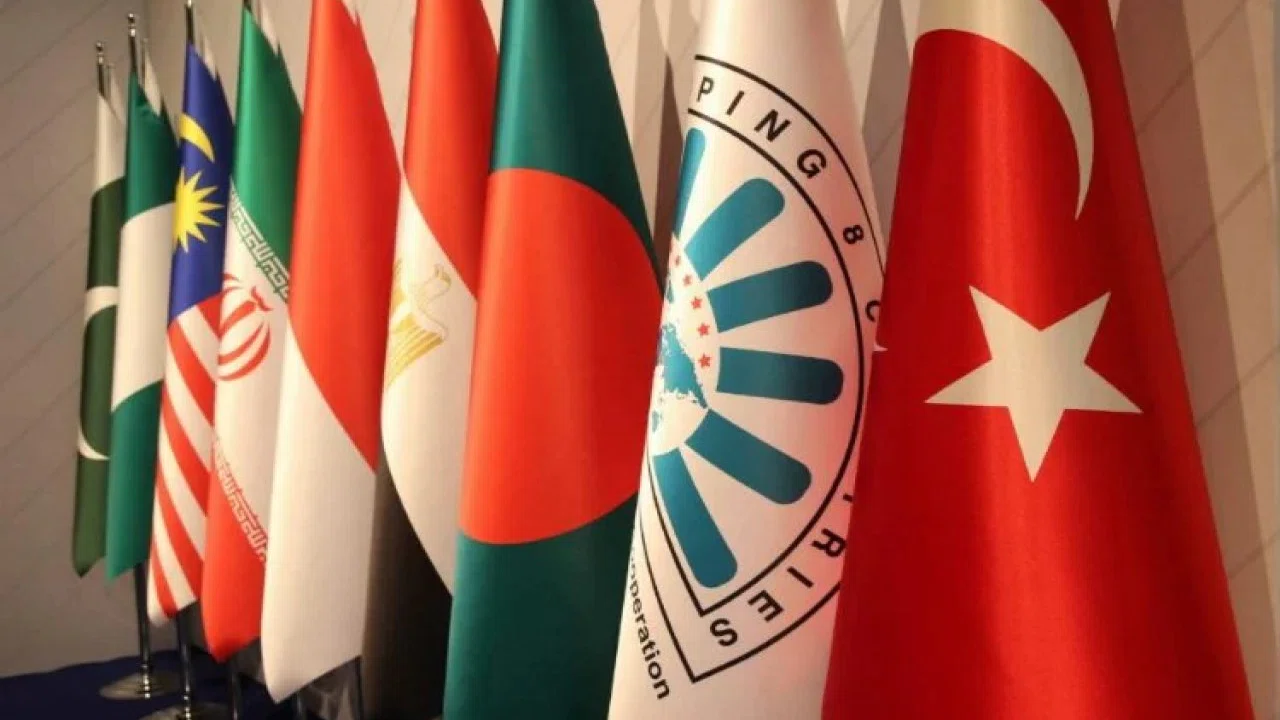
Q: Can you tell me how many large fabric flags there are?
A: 9